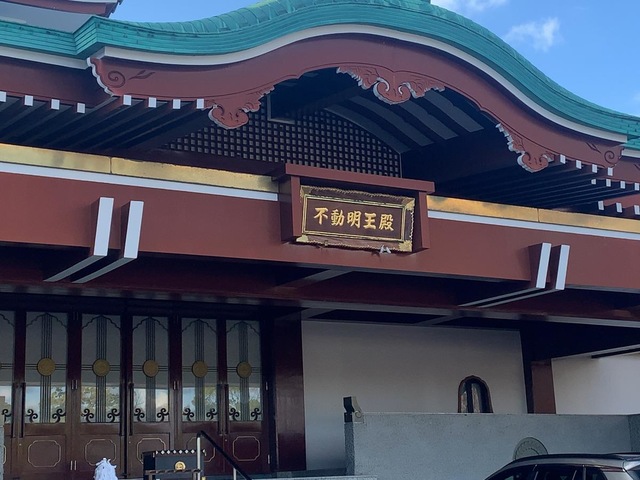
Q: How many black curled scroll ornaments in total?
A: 11